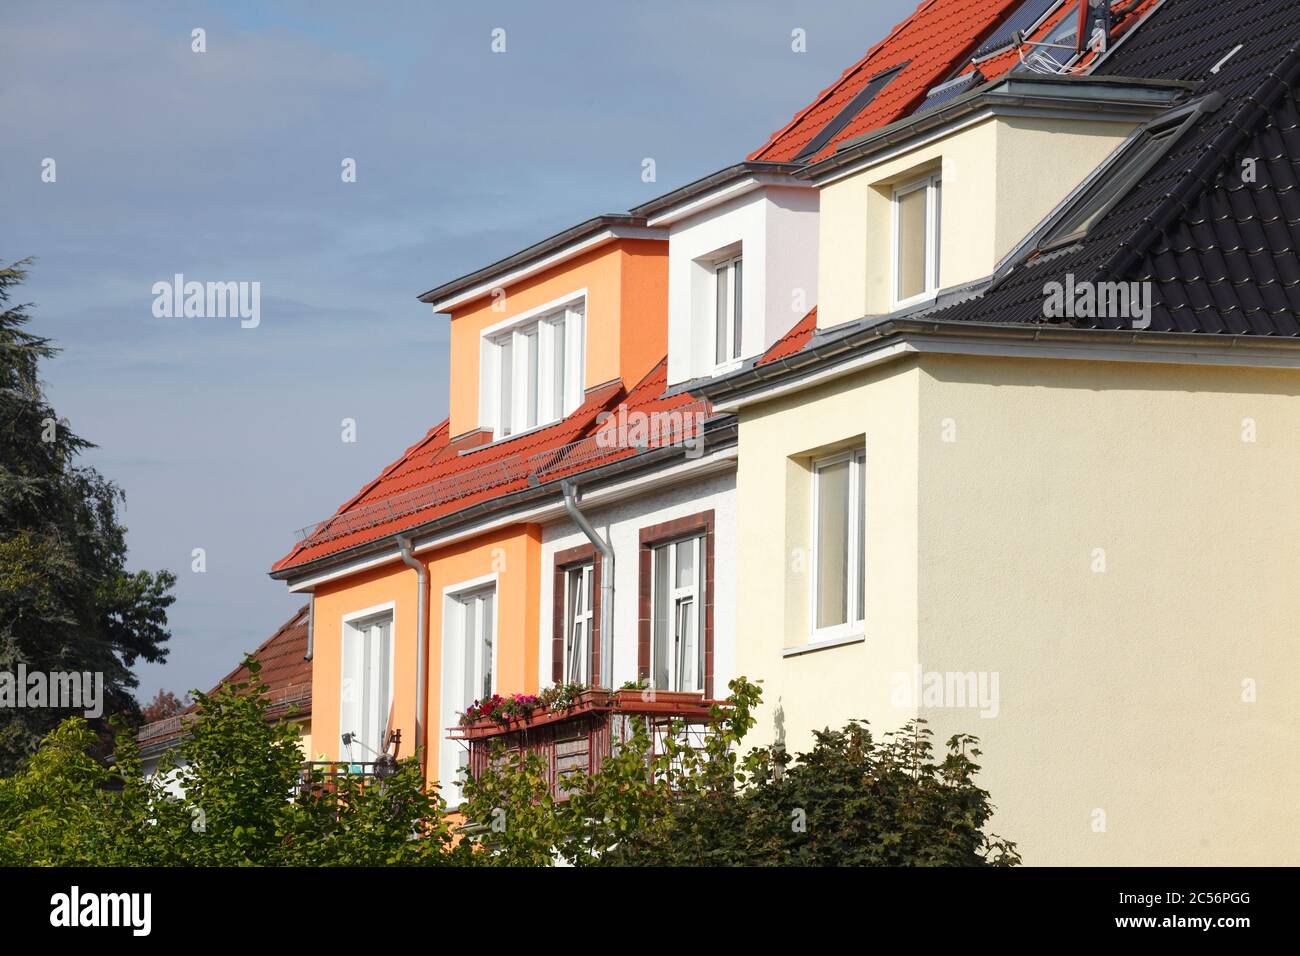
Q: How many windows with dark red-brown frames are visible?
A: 2